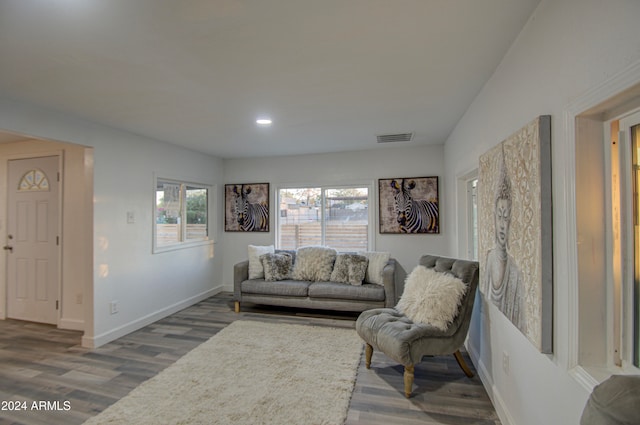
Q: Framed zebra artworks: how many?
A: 2